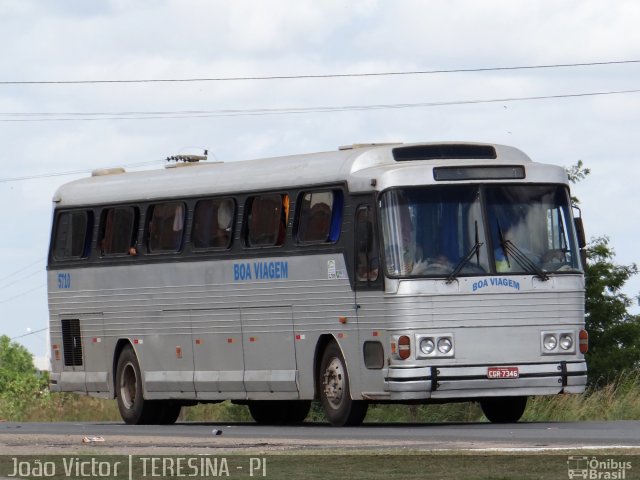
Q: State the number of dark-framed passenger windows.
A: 6